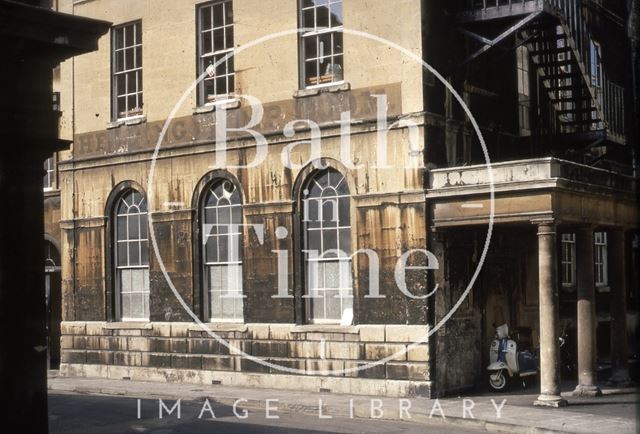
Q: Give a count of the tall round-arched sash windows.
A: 3